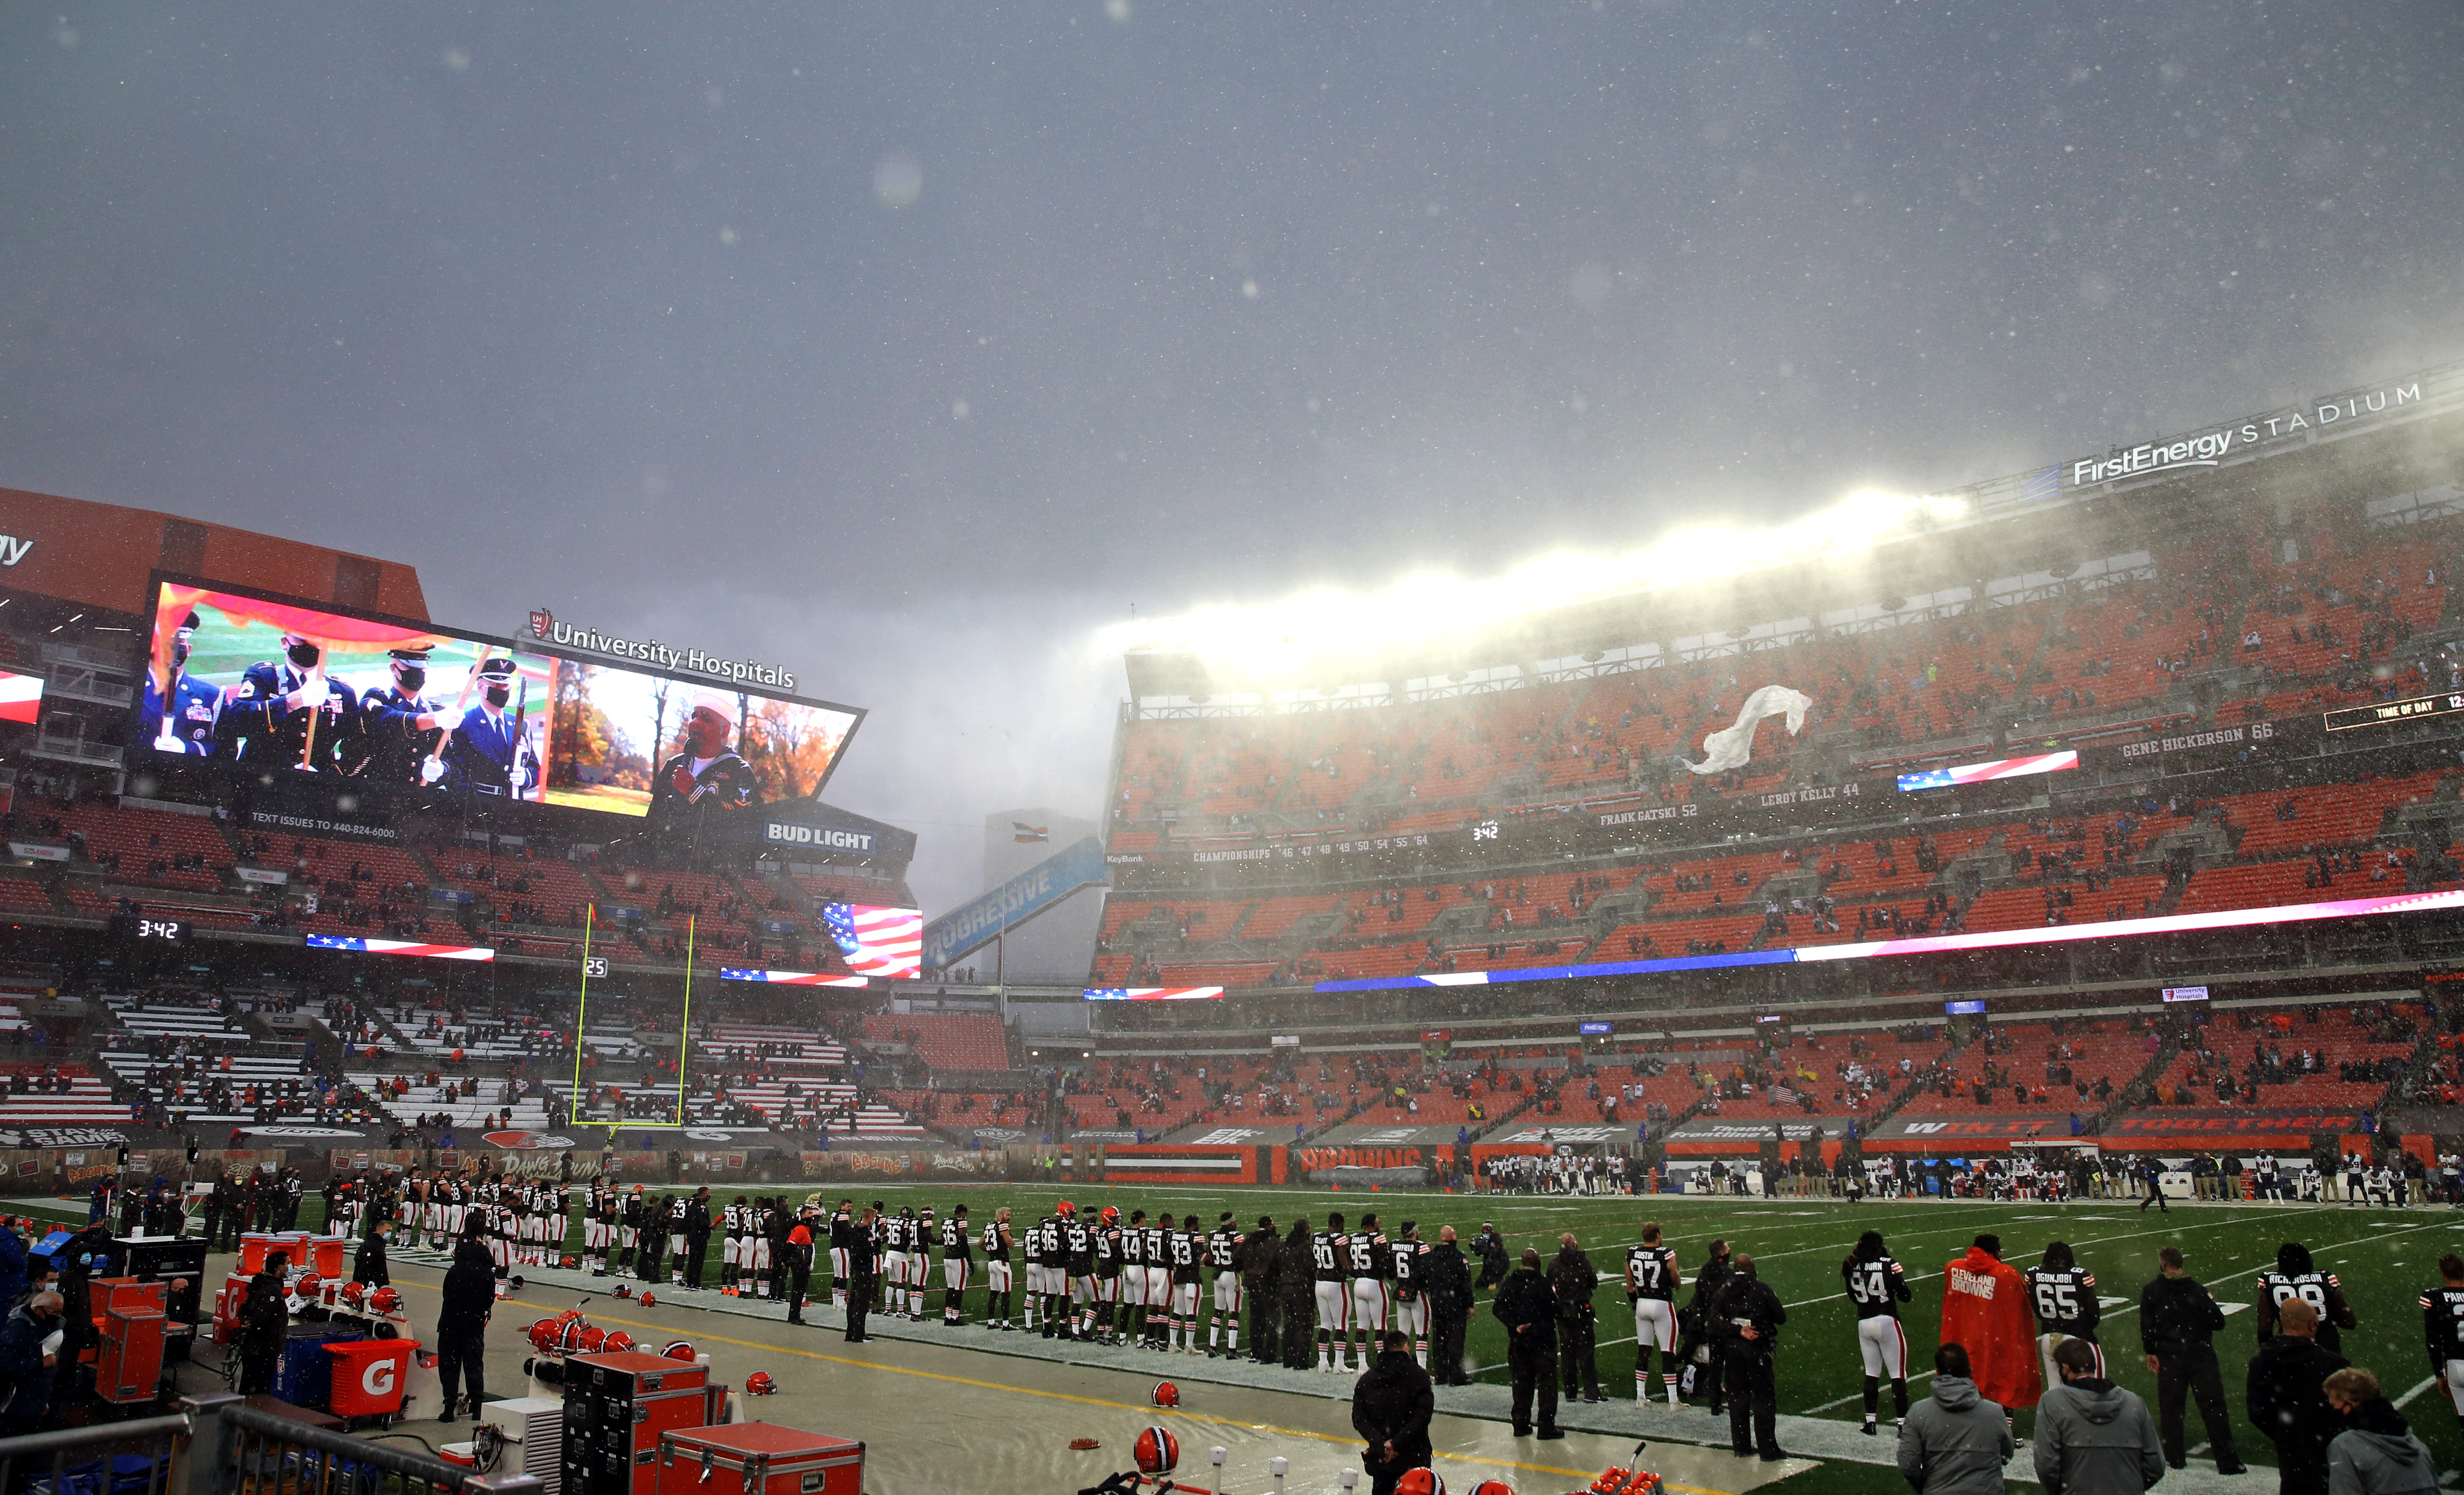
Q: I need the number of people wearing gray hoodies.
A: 3